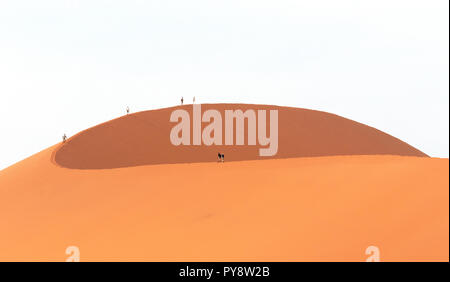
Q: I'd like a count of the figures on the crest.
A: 4